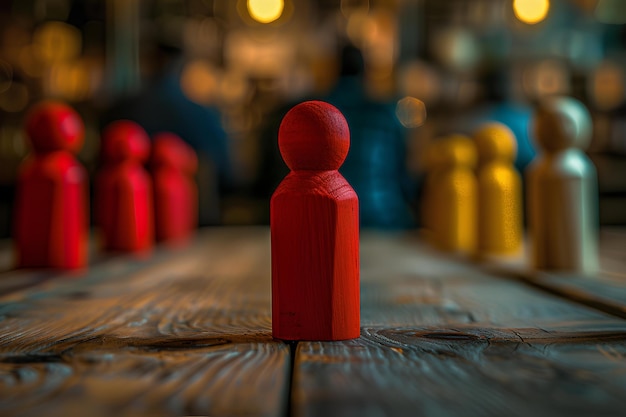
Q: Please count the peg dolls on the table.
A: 7